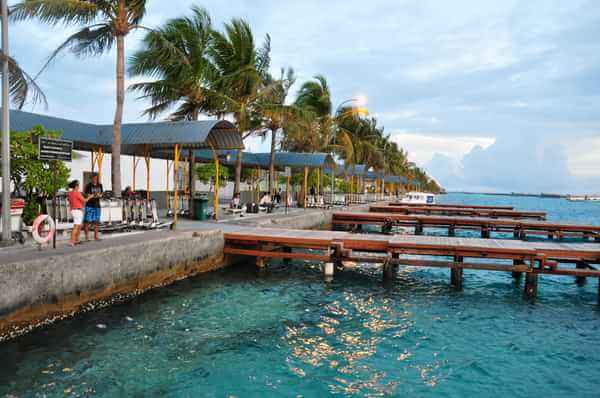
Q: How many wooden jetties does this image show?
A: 4